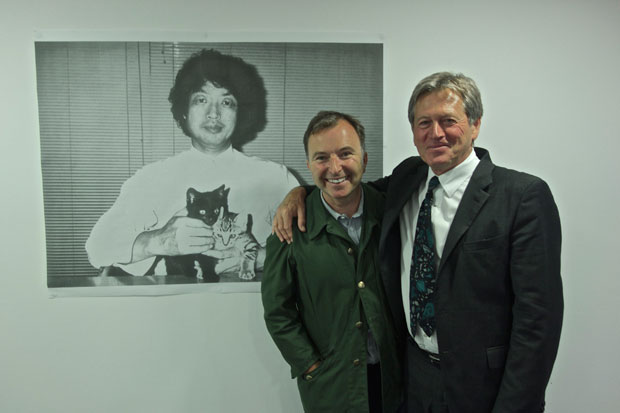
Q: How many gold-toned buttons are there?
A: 5